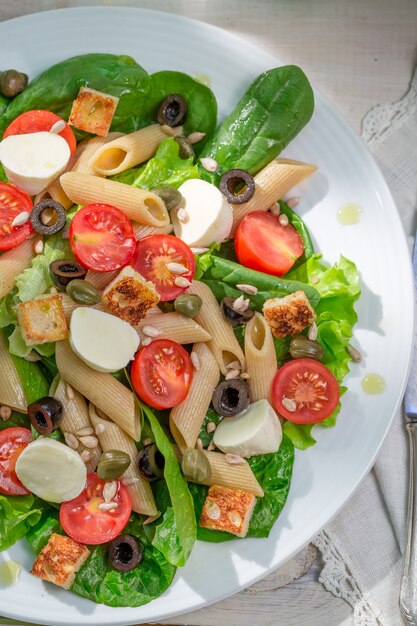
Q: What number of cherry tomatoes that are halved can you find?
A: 9